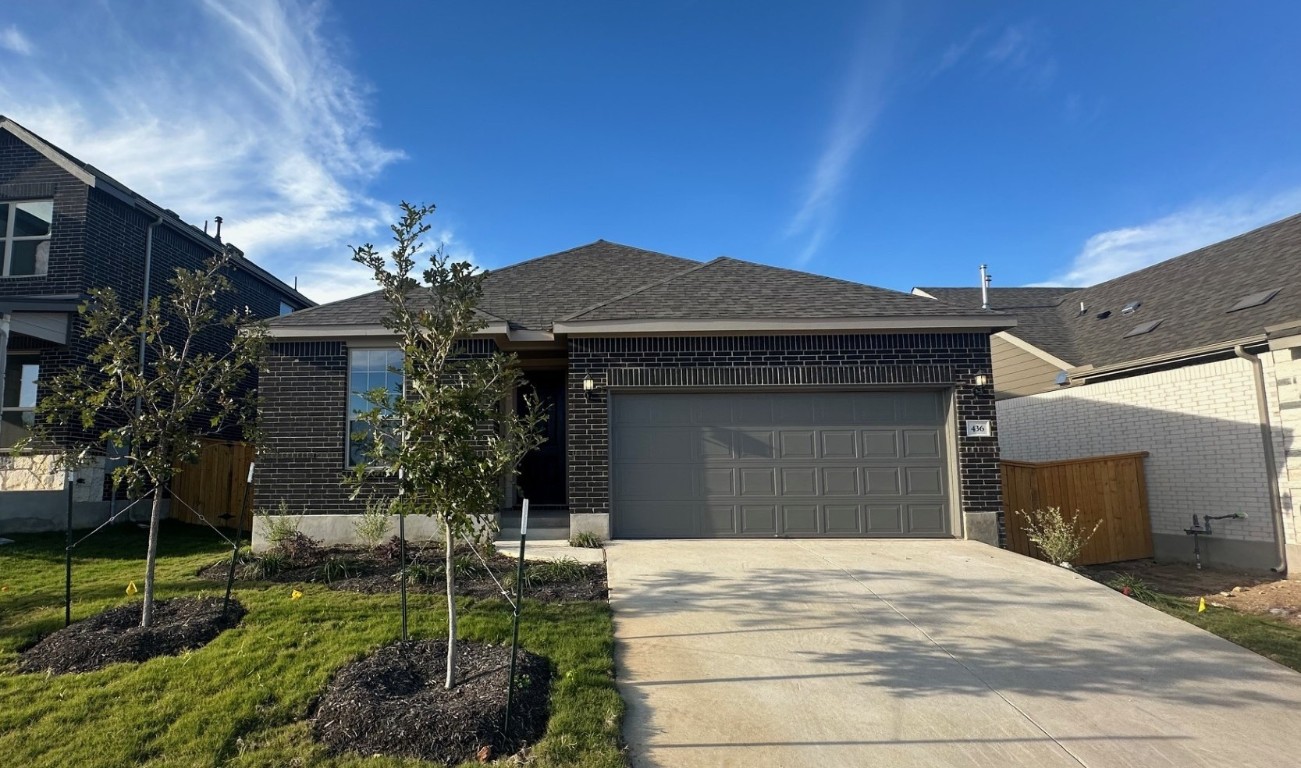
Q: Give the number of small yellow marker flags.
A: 3